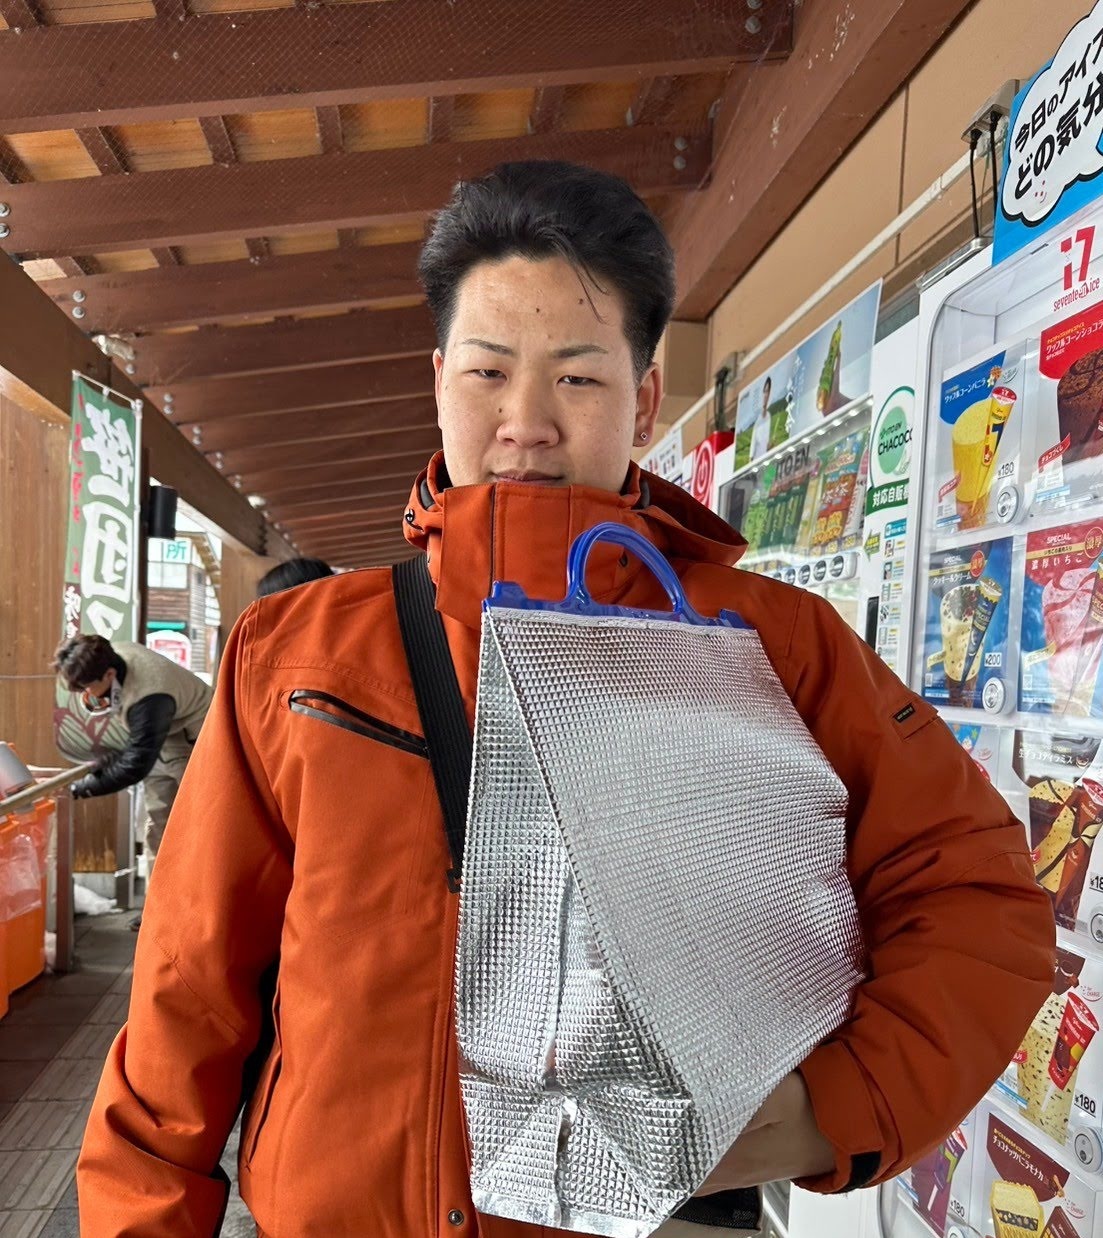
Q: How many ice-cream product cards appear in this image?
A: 9